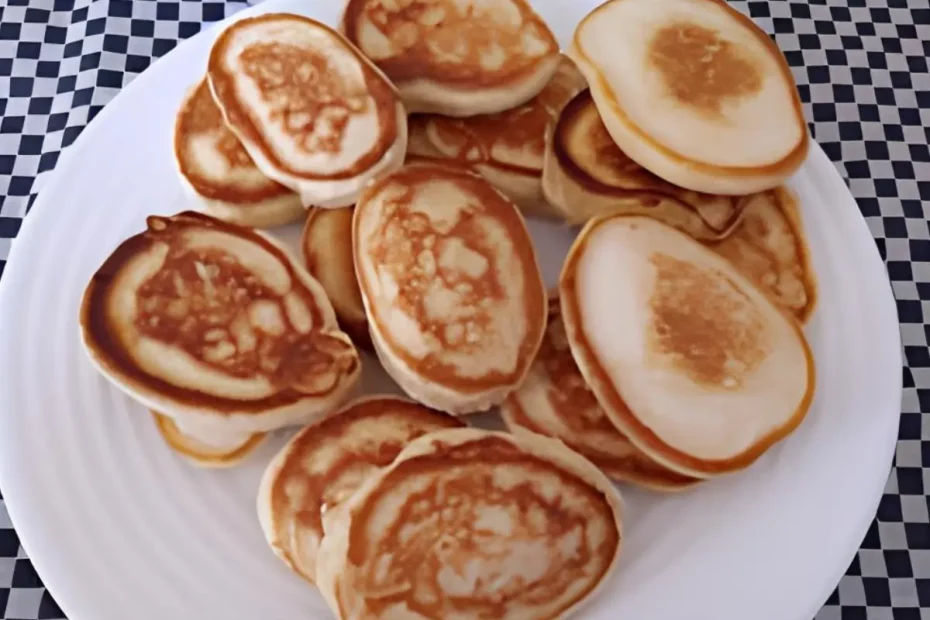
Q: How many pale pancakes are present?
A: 2